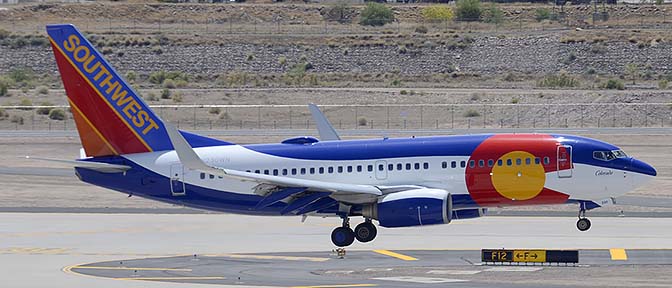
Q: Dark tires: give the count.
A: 3